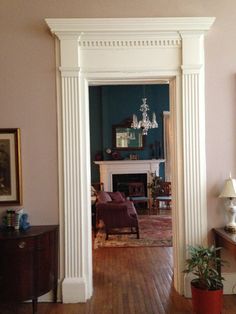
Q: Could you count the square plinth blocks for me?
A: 2